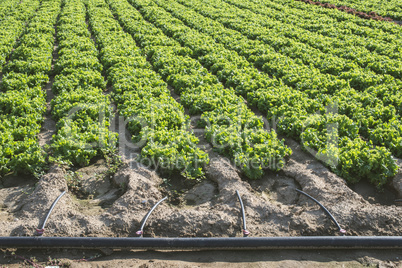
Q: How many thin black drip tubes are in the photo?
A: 4